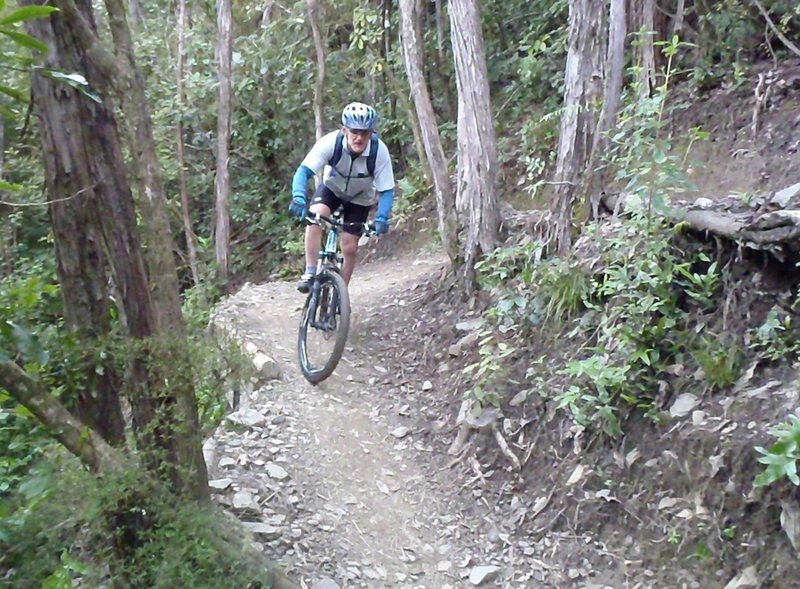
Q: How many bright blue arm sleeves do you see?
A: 2